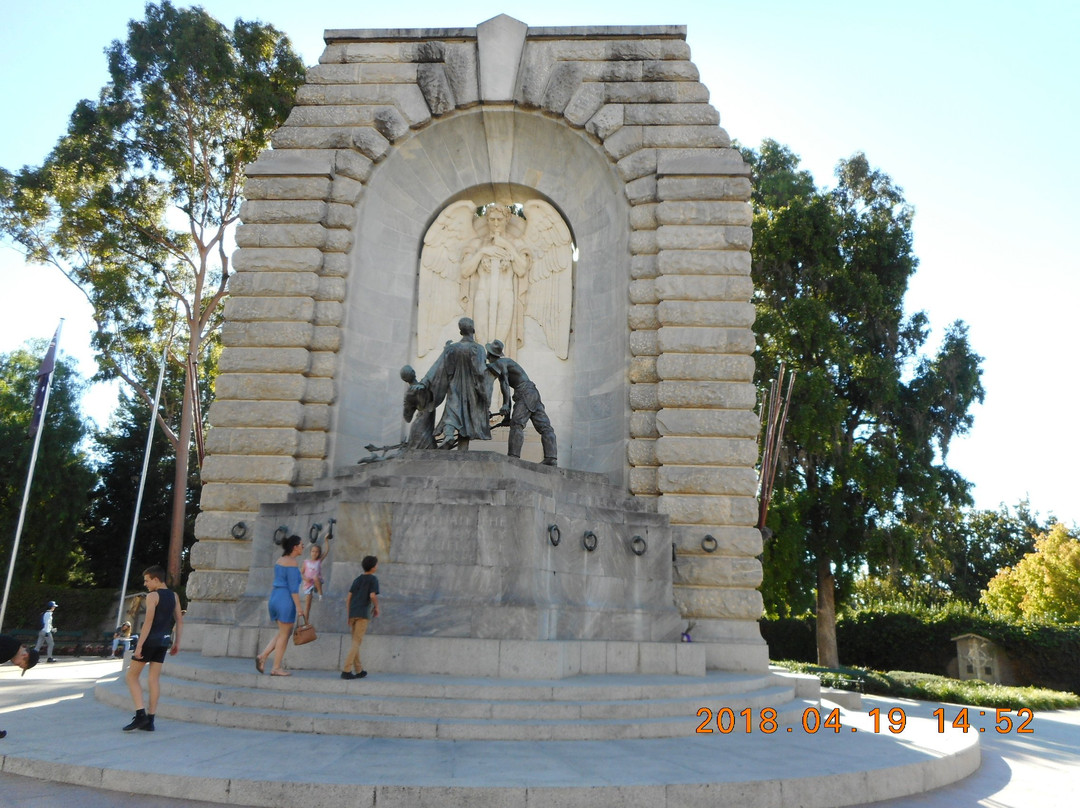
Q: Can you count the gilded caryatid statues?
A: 0